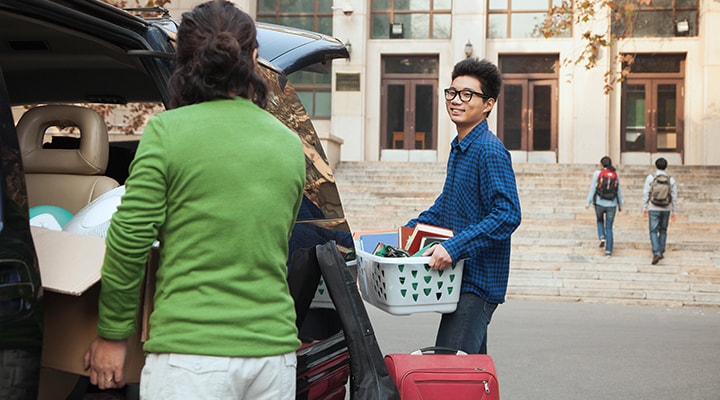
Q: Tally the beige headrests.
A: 1